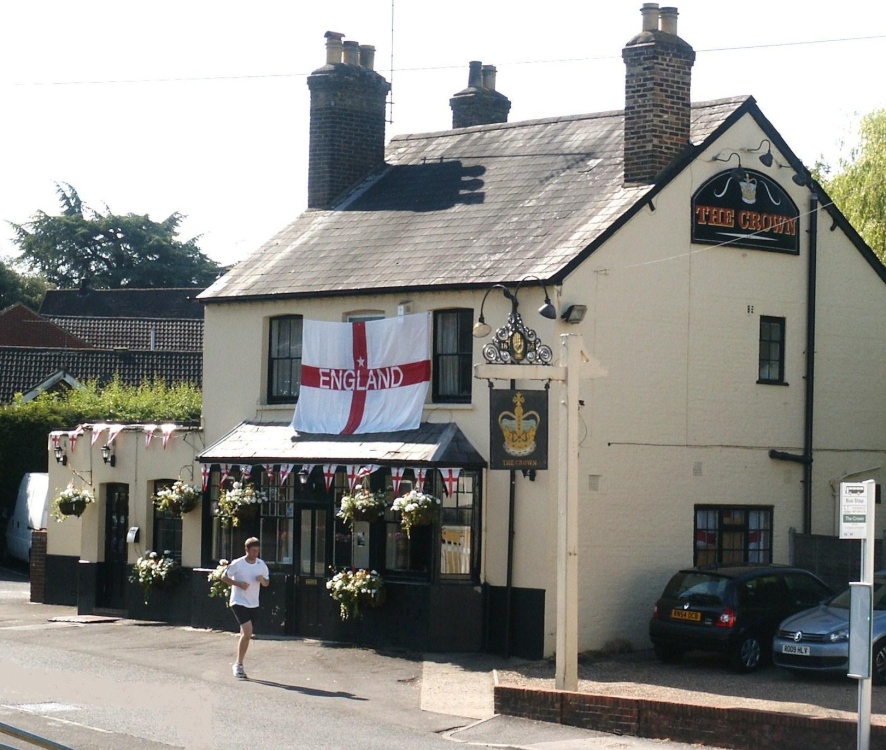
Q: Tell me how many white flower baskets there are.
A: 8